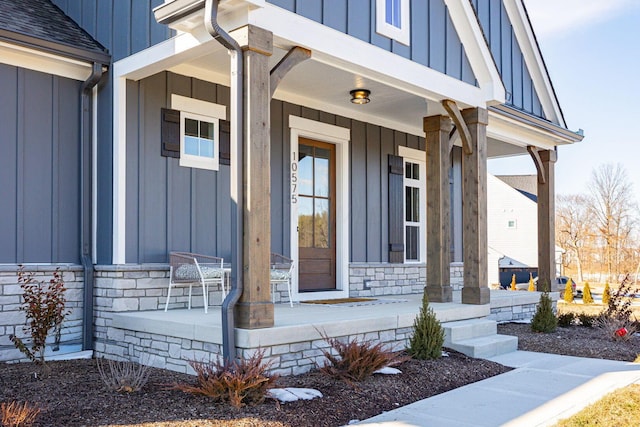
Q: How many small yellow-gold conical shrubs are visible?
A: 5